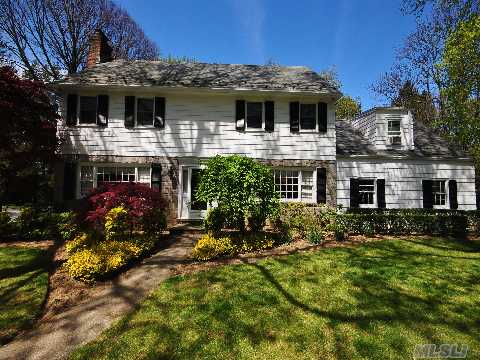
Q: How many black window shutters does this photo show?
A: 15